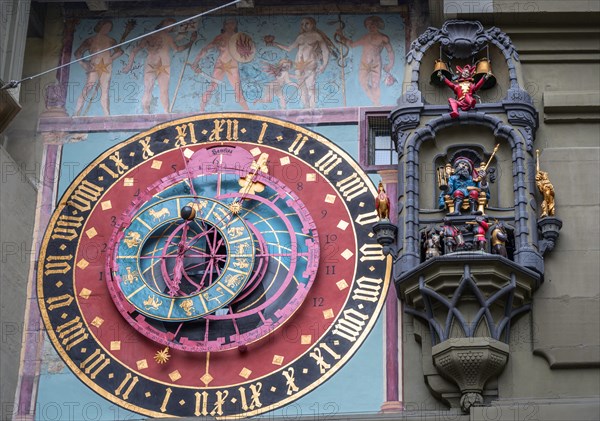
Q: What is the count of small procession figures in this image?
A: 4